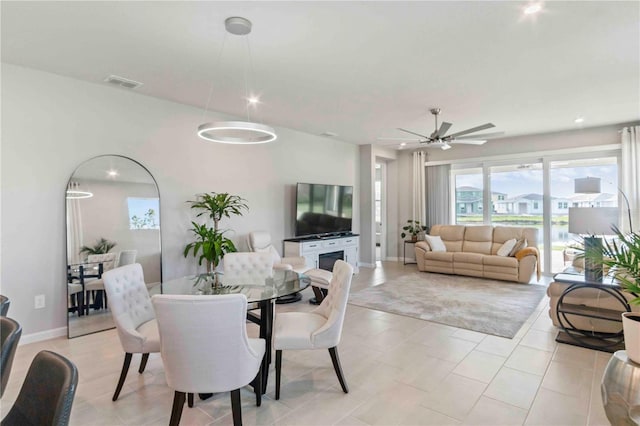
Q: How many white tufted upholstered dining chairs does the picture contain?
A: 4